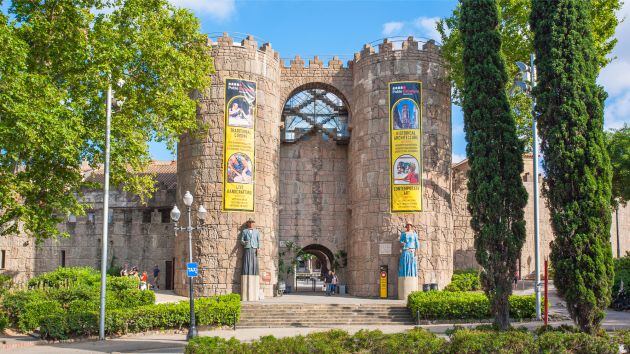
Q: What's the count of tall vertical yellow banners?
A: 2